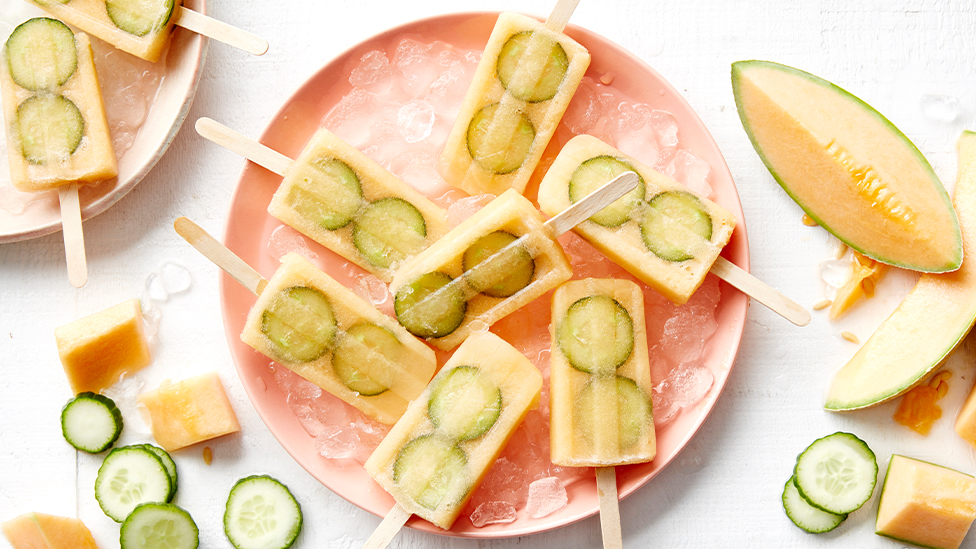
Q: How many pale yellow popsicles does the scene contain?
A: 9